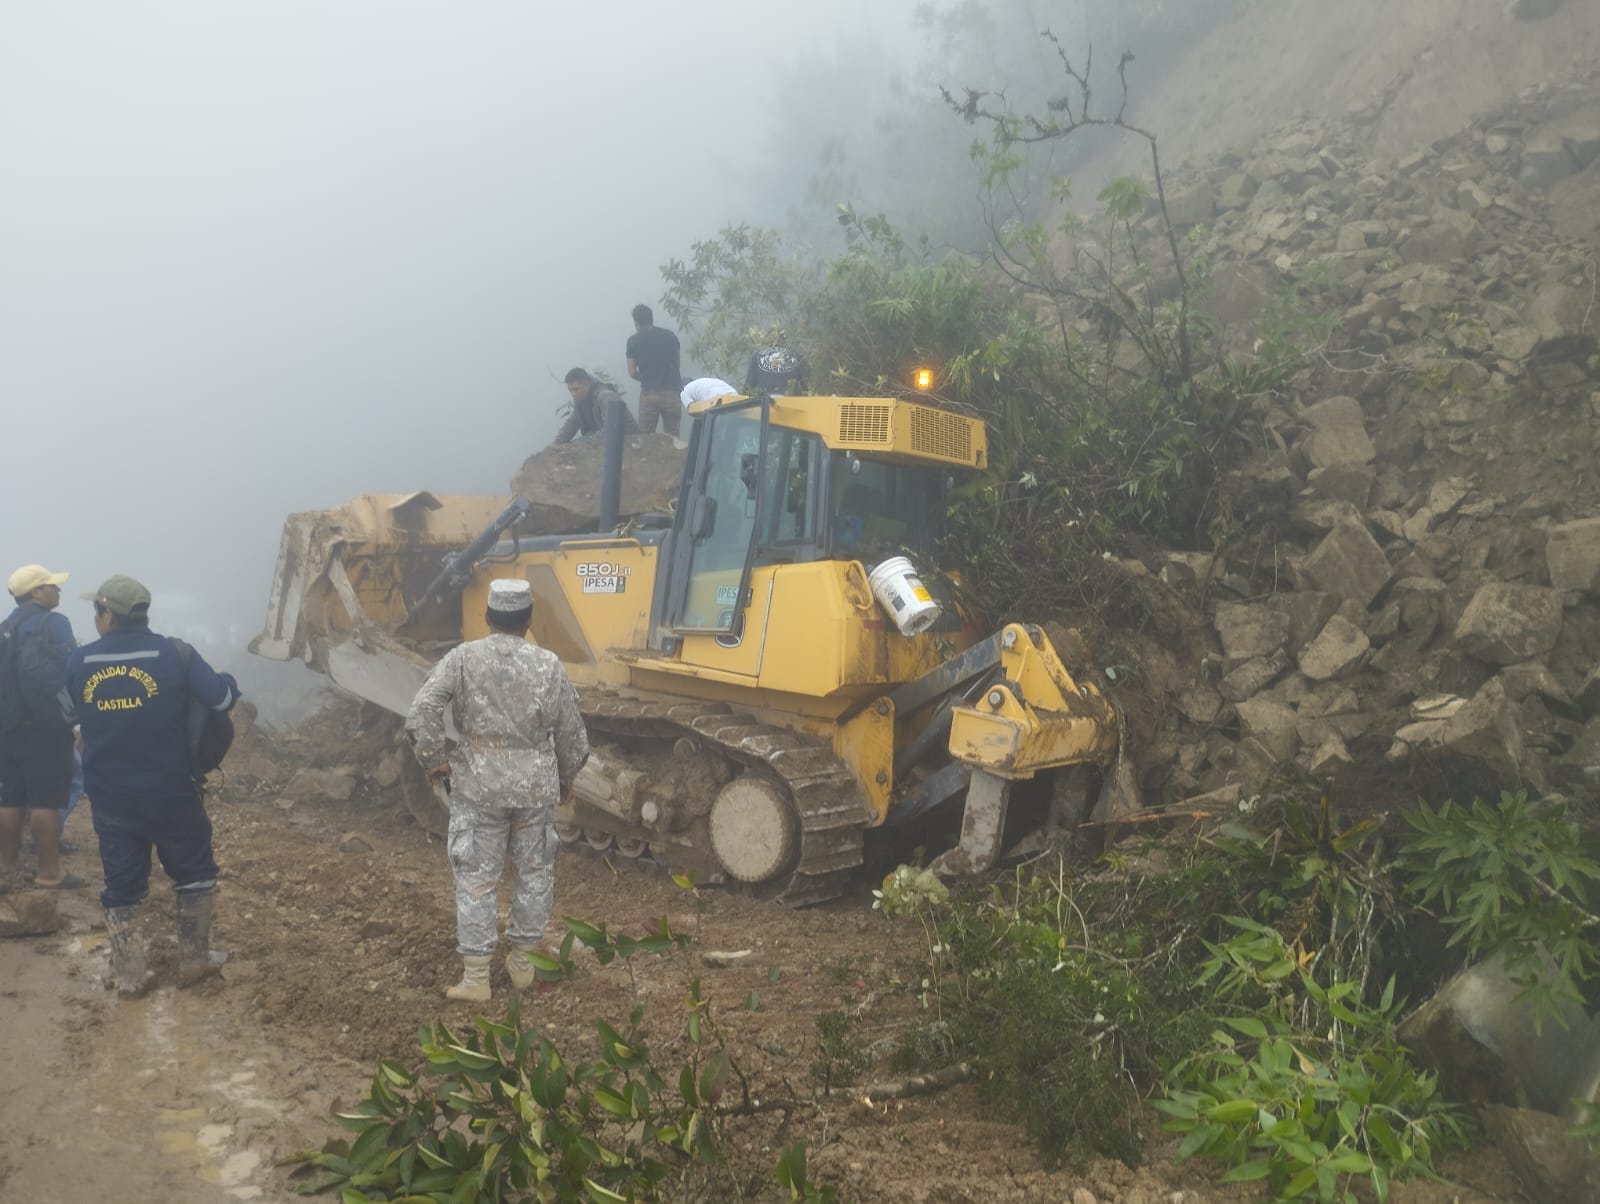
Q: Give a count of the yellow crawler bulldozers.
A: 1